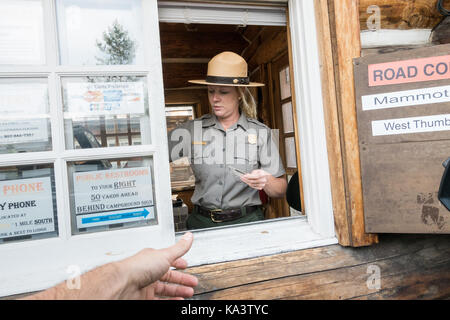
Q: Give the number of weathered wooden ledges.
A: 1